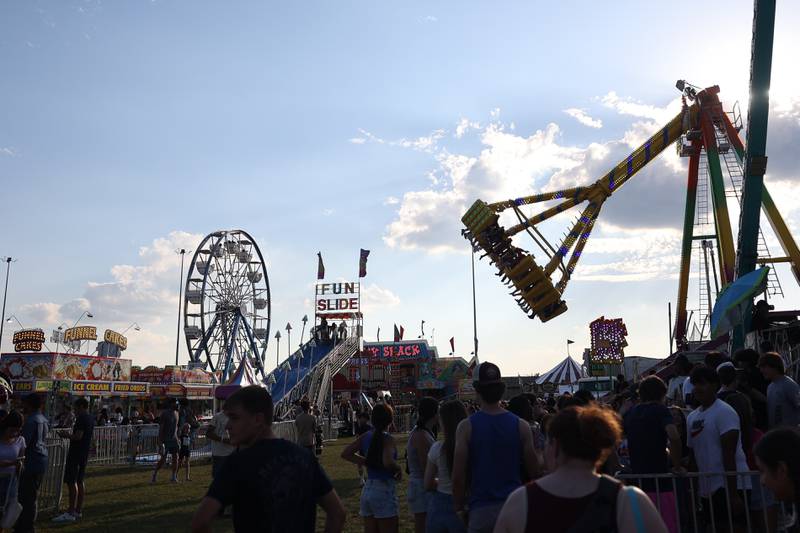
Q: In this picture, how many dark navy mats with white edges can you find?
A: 0